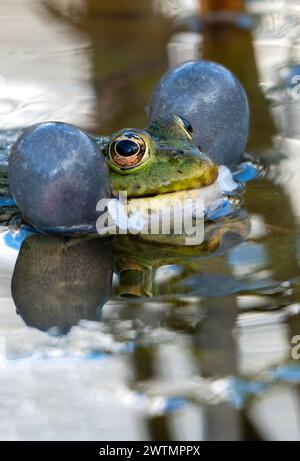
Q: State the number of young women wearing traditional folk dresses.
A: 0